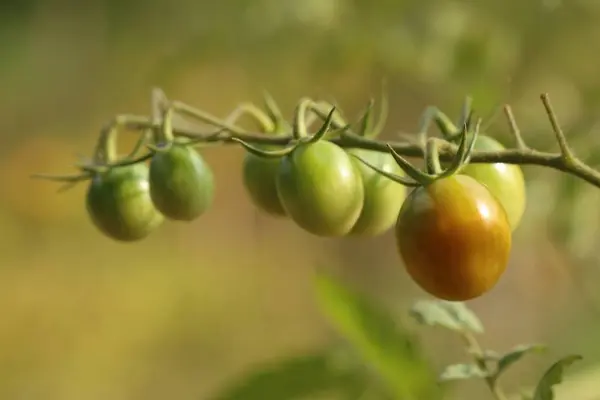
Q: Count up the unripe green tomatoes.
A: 6